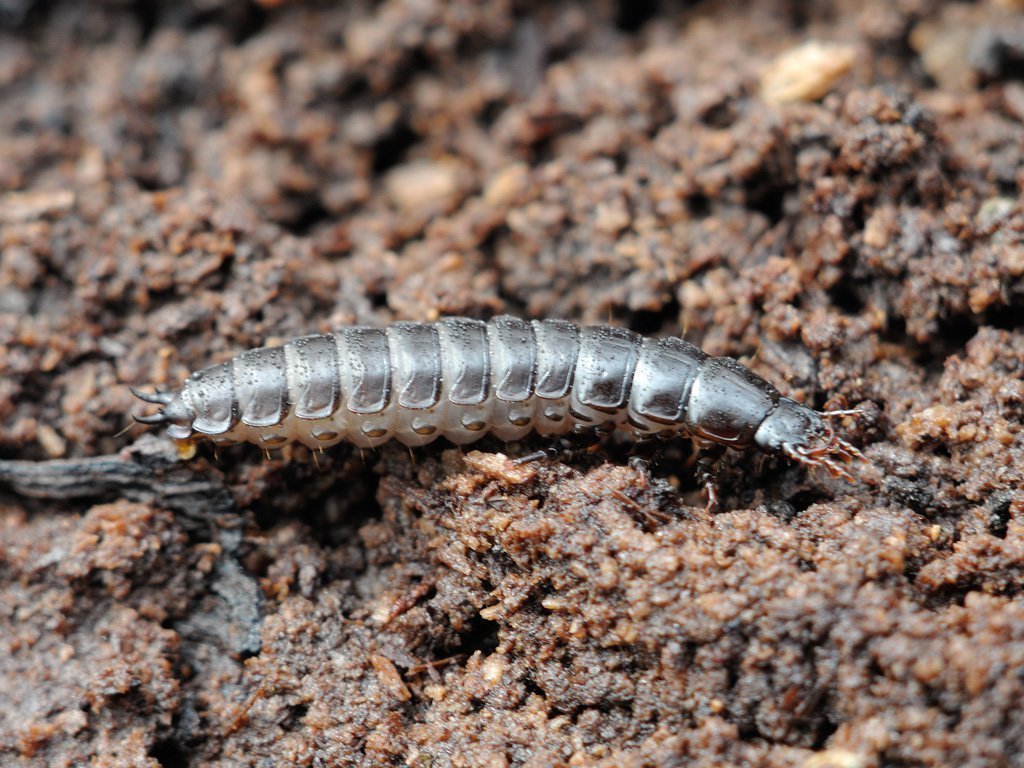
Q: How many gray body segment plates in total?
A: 11